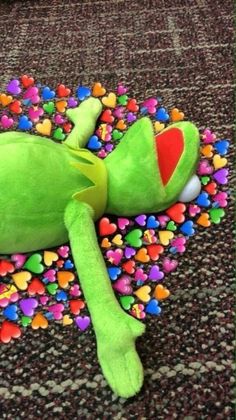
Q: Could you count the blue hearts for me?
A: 14